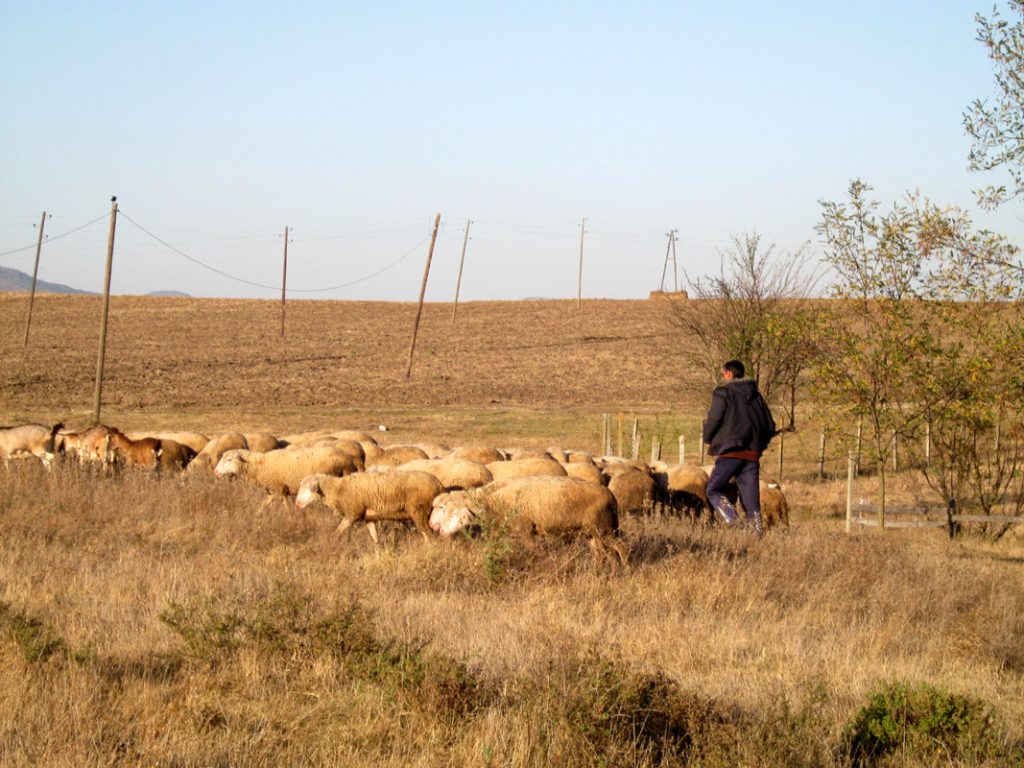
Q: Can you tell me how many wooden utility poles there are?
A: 7